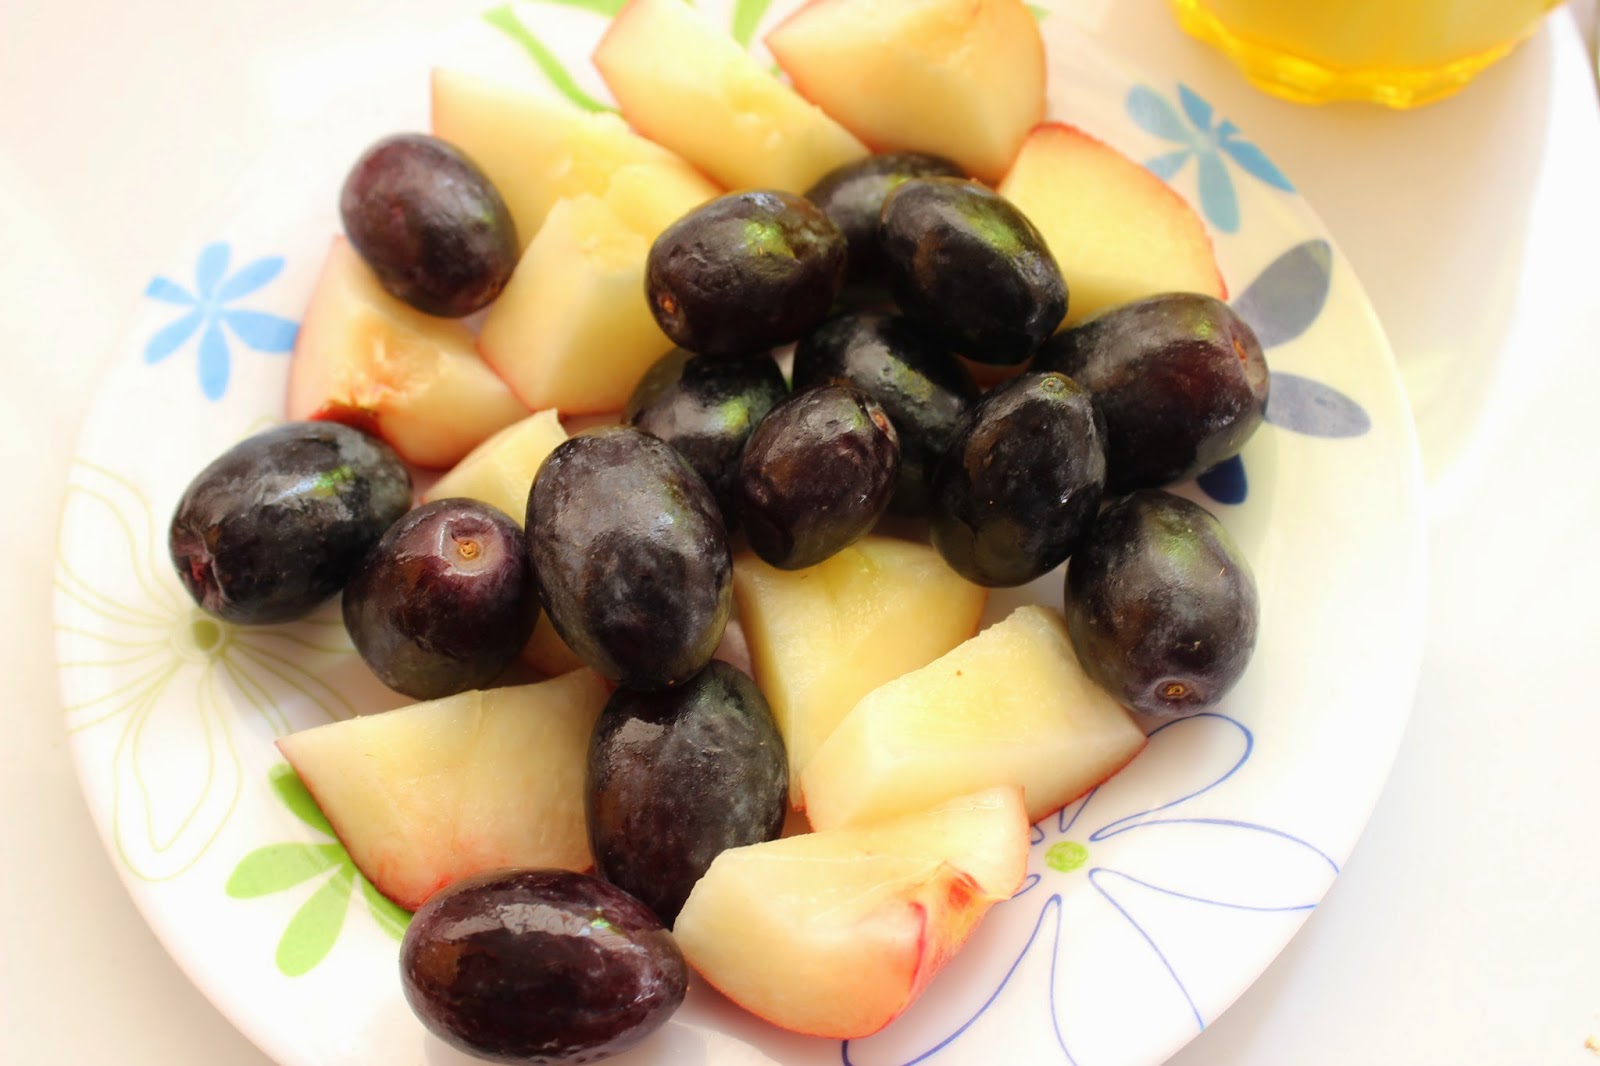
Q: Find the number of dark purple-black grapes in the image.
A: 15